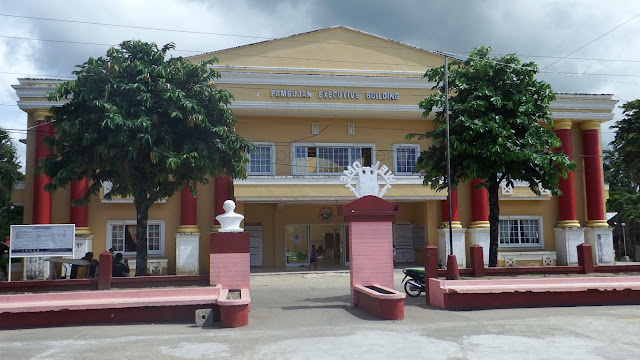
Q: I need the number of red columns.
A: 8